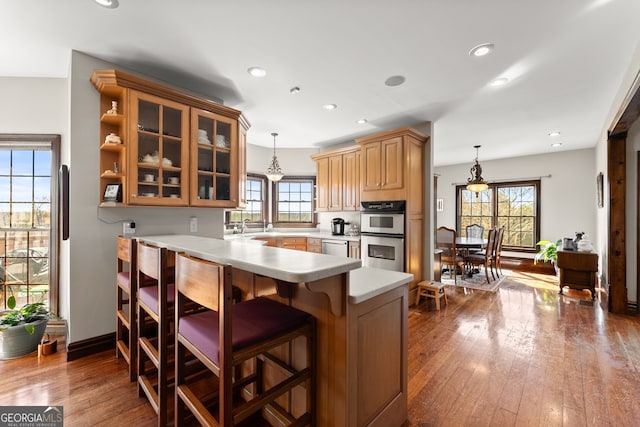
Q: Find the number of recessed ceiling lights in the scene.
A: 8